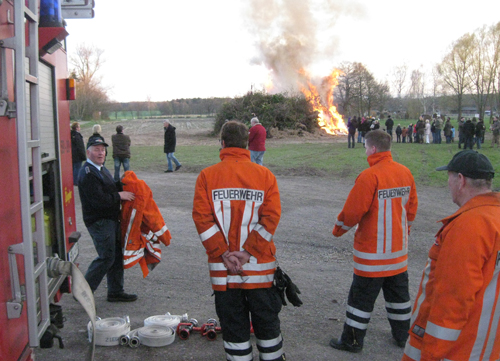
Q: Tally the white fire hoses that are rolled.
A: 3